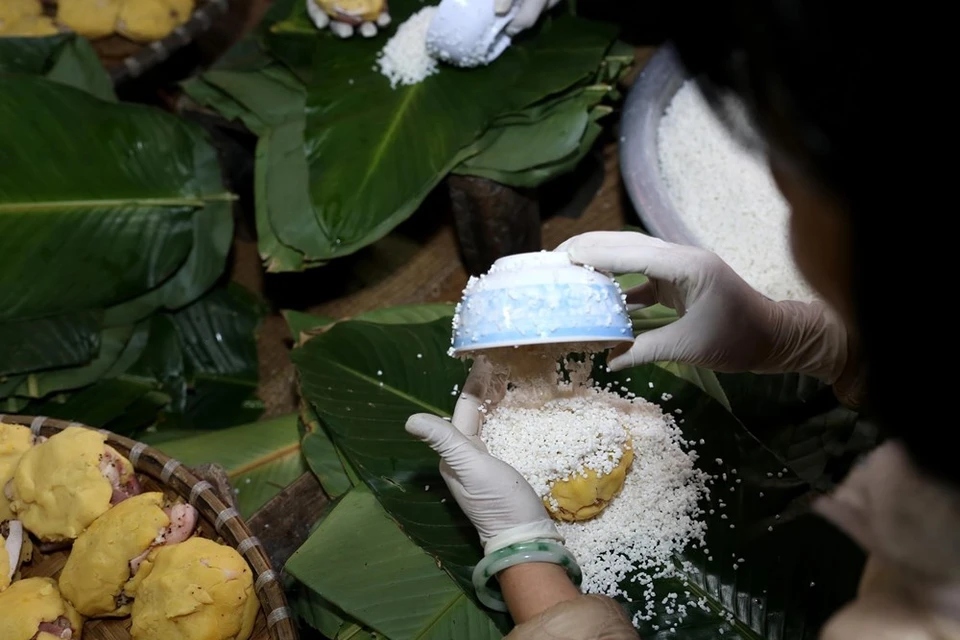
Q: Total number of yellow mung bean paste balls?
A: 11